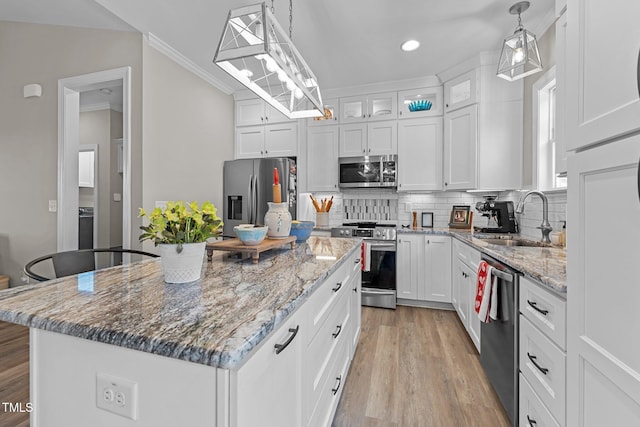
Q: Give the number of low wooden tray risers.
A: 1